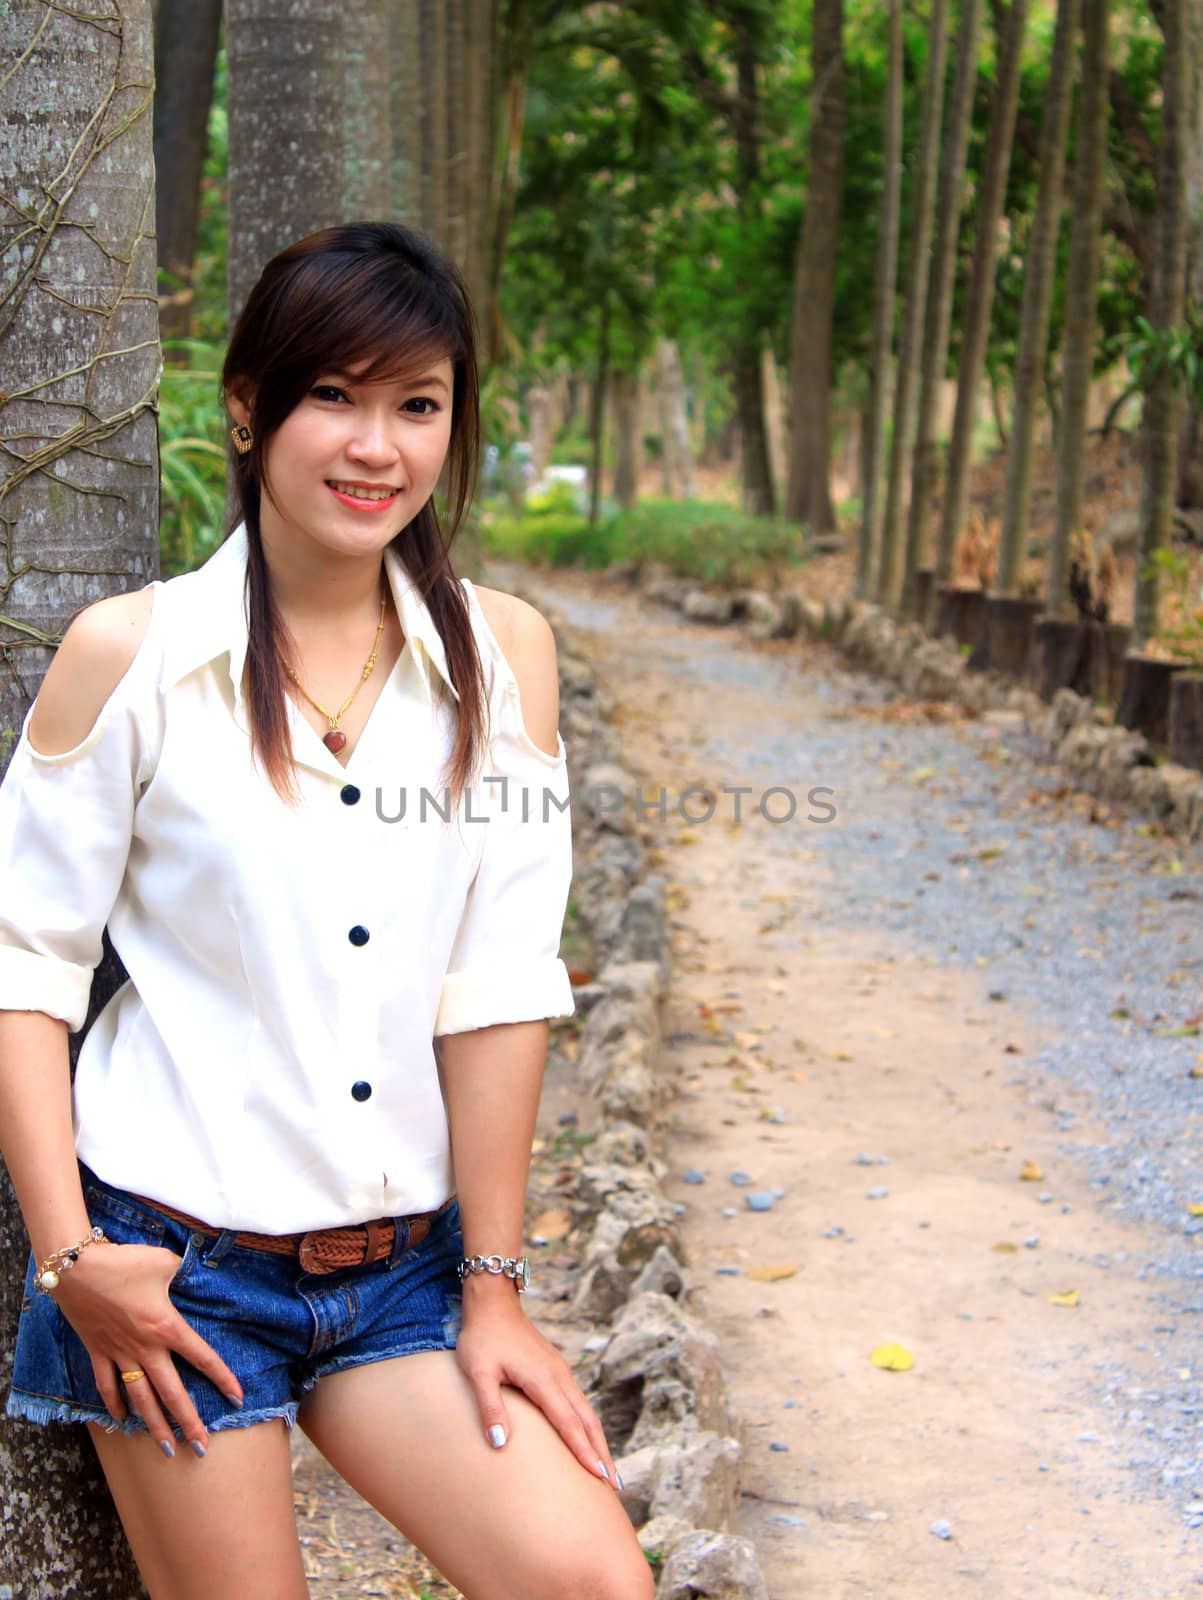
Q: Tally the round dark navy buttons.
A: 3